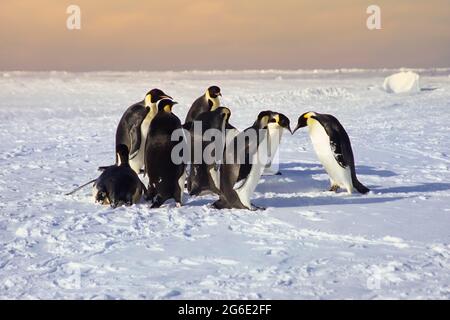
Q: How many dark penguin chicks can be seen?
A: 0